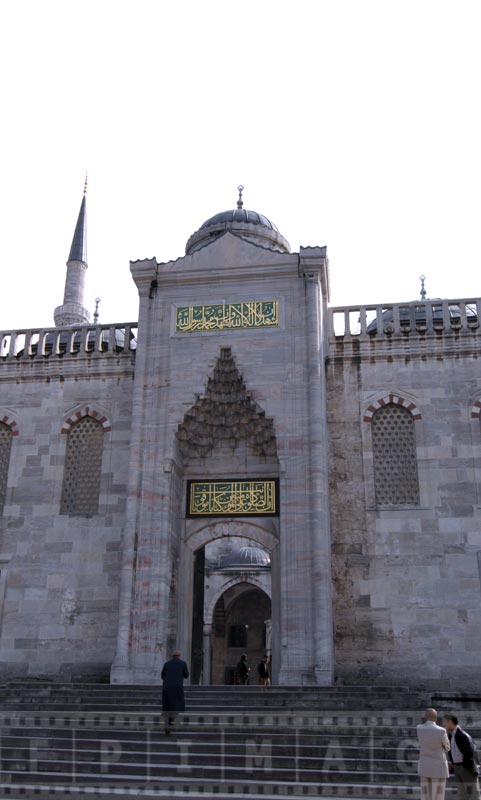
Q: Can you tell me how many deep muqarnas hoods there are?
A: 1